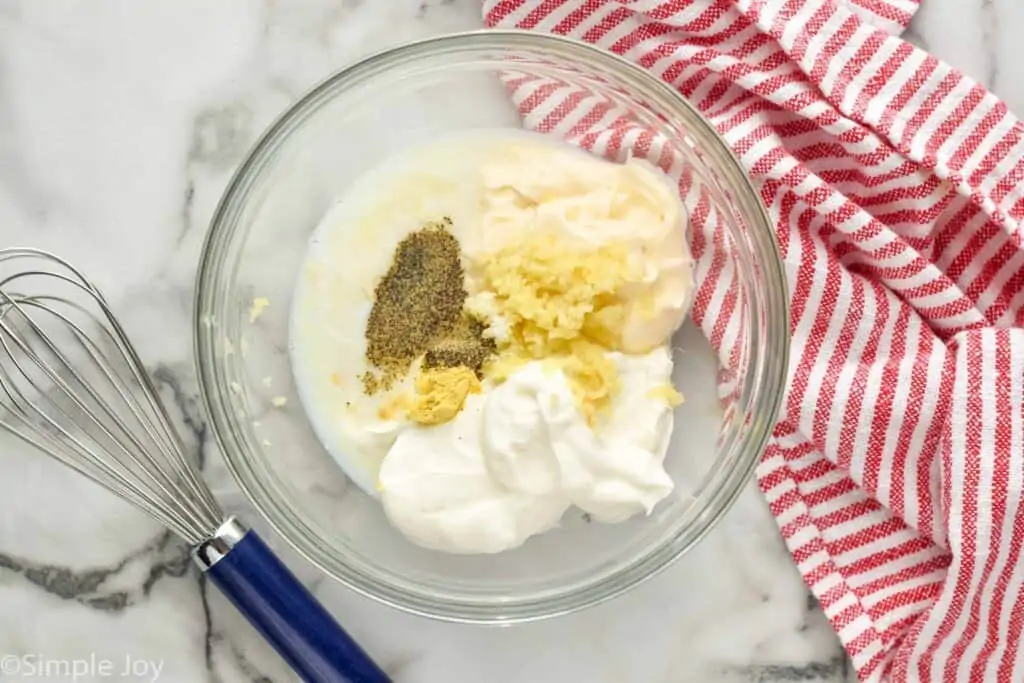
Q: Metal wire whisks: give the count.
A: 1